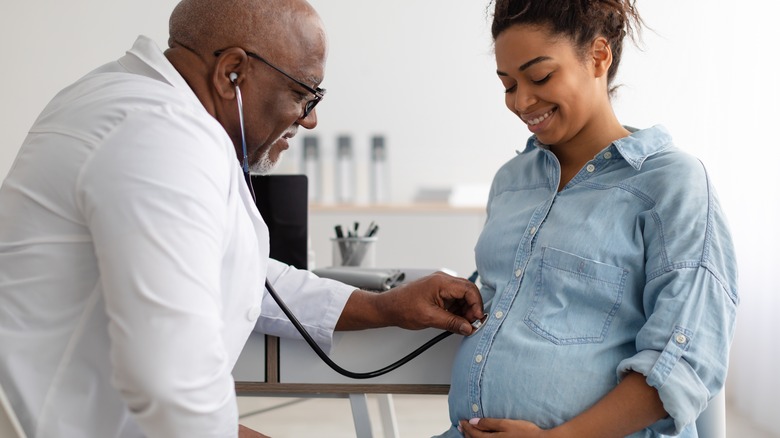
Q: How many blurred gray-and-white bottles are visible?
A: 3